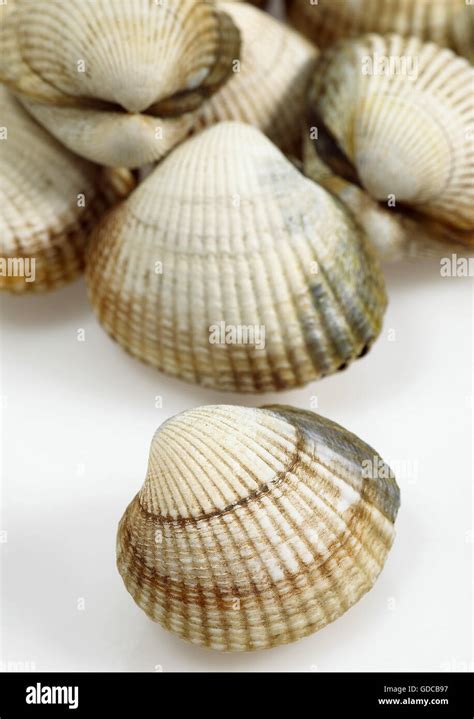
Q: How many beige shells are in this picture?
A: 7